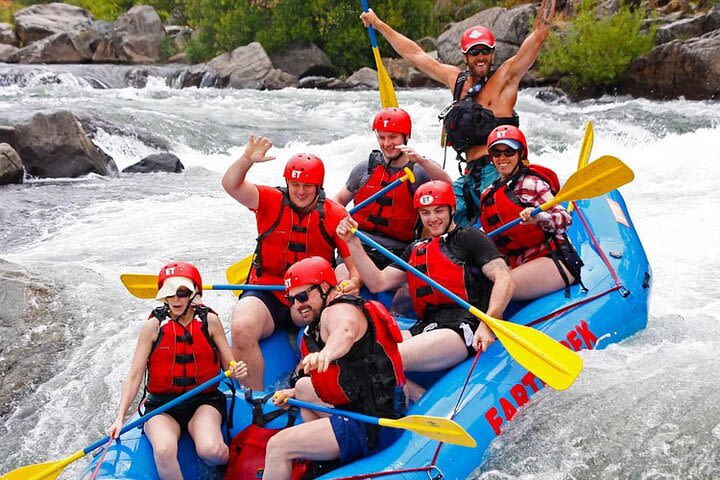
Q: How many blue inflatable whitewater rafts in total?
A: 1